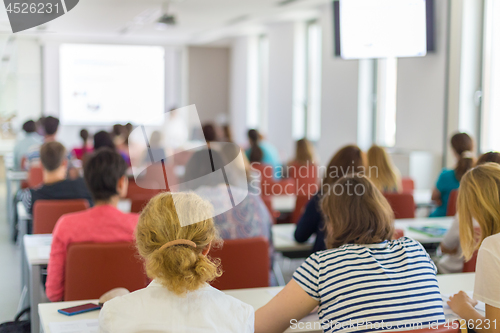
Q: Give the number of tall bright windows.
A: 4